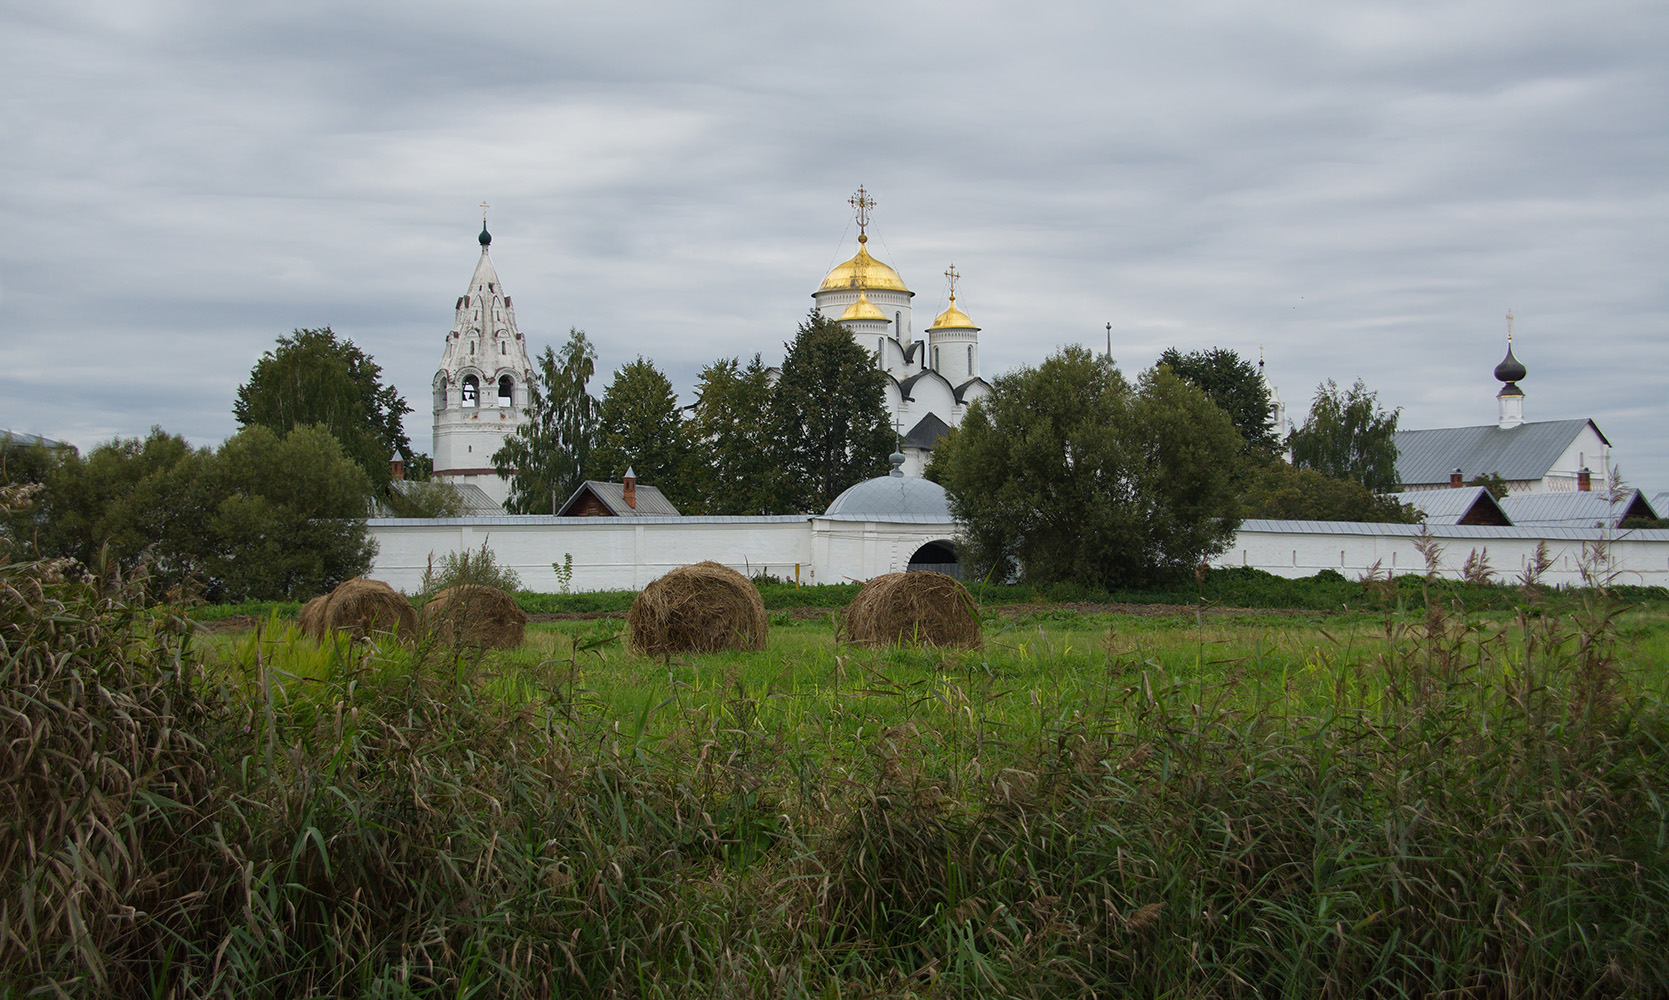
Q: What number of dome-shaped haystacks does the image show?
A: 4